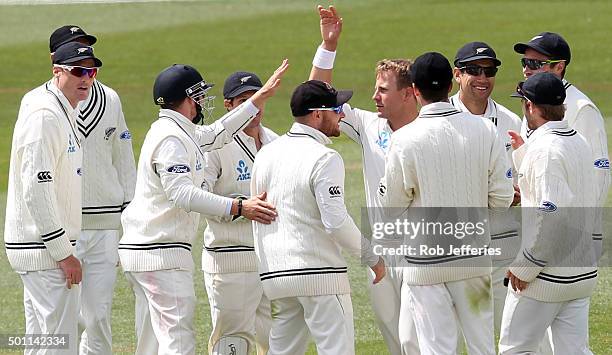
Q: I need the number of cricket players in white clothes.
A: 10